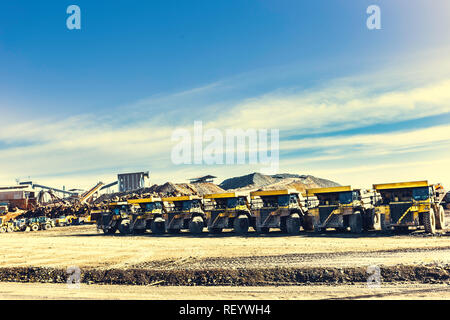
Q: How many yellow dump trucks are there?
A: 7